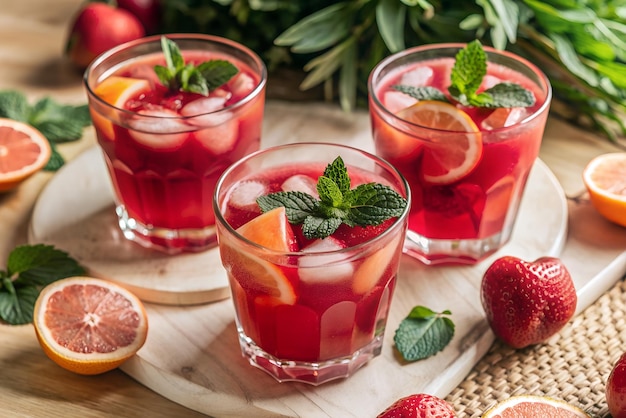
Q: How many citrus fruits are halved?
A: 4